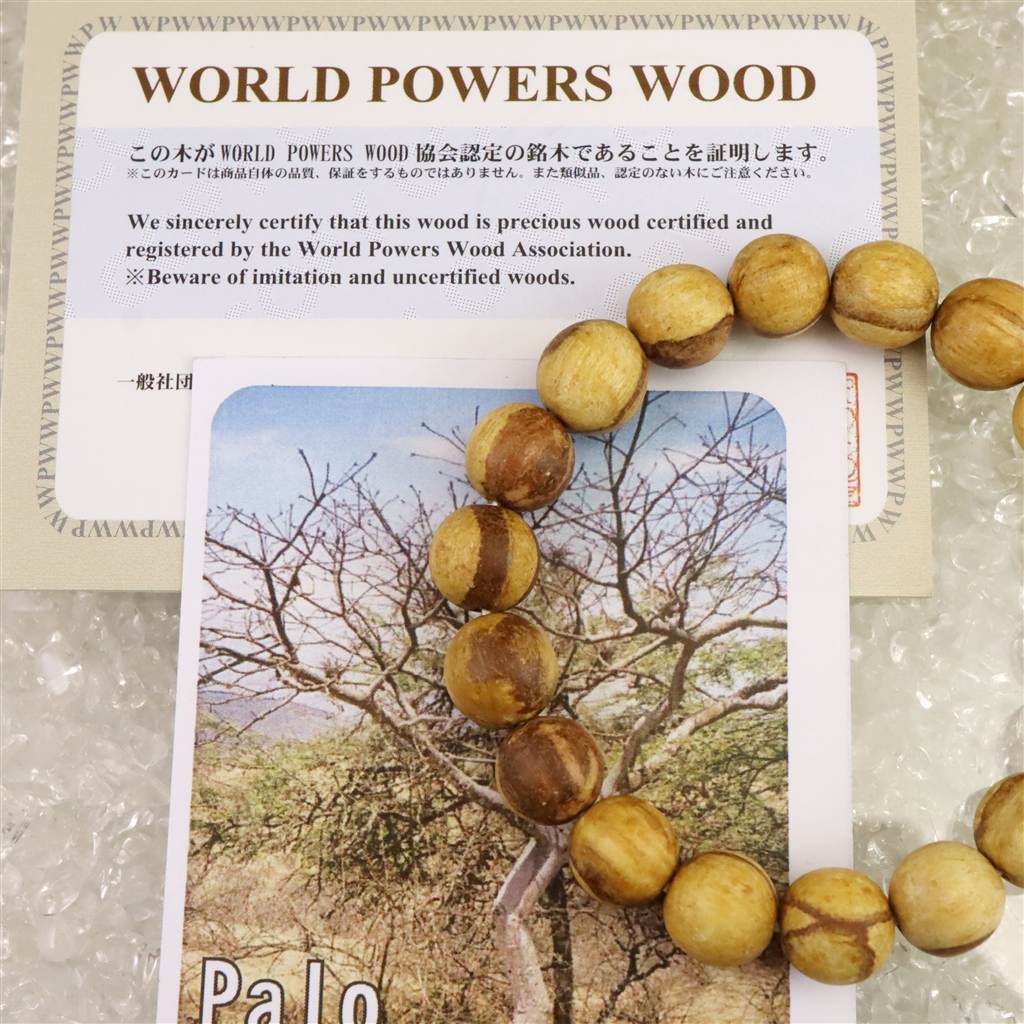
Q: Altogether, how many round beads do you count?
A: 15